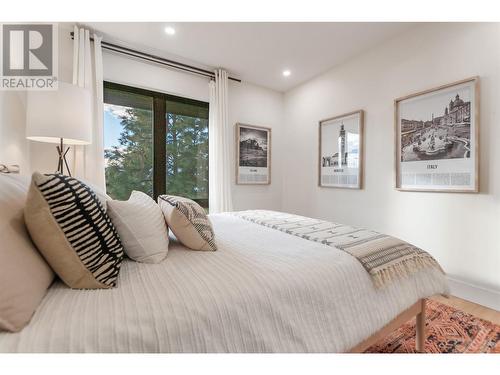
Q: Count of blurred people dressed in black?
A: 0